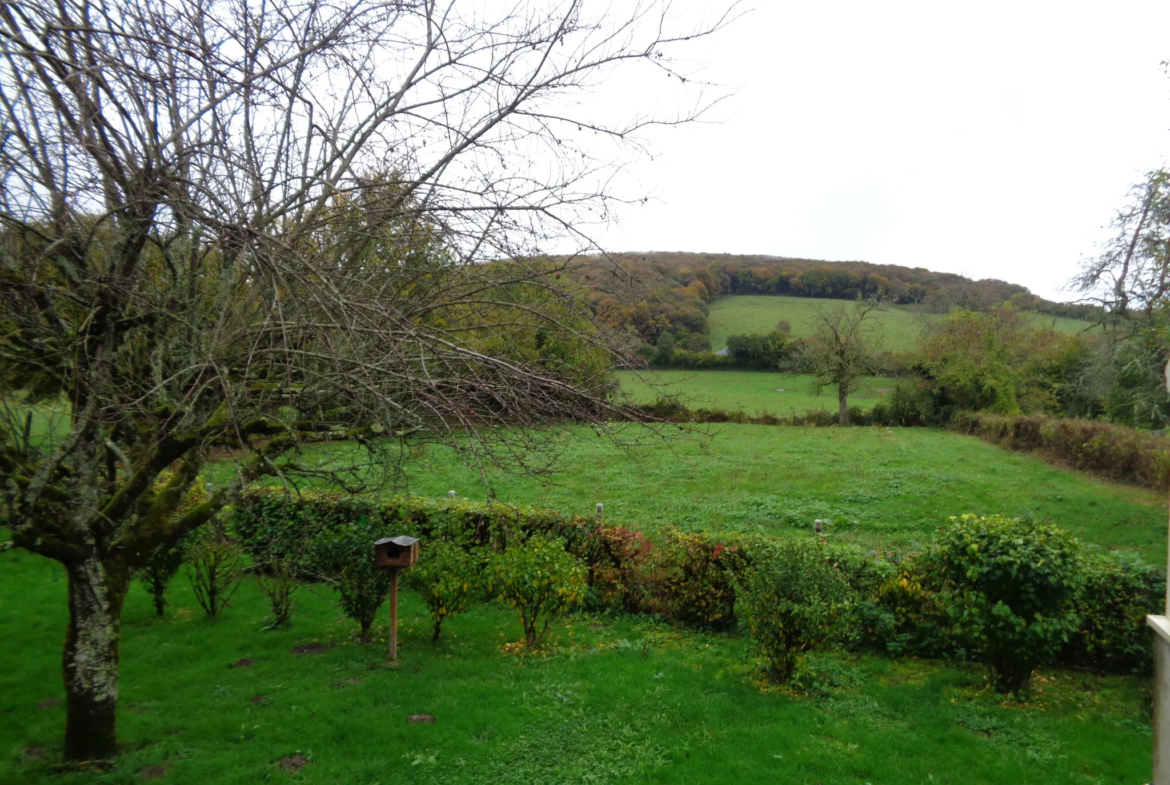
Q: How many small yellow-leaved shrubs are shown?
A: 2